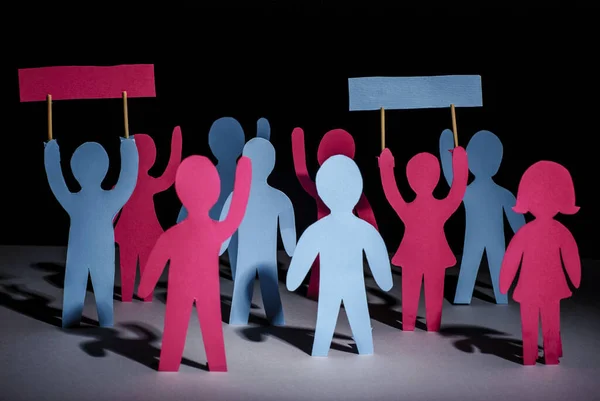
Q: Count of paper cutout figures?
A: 10